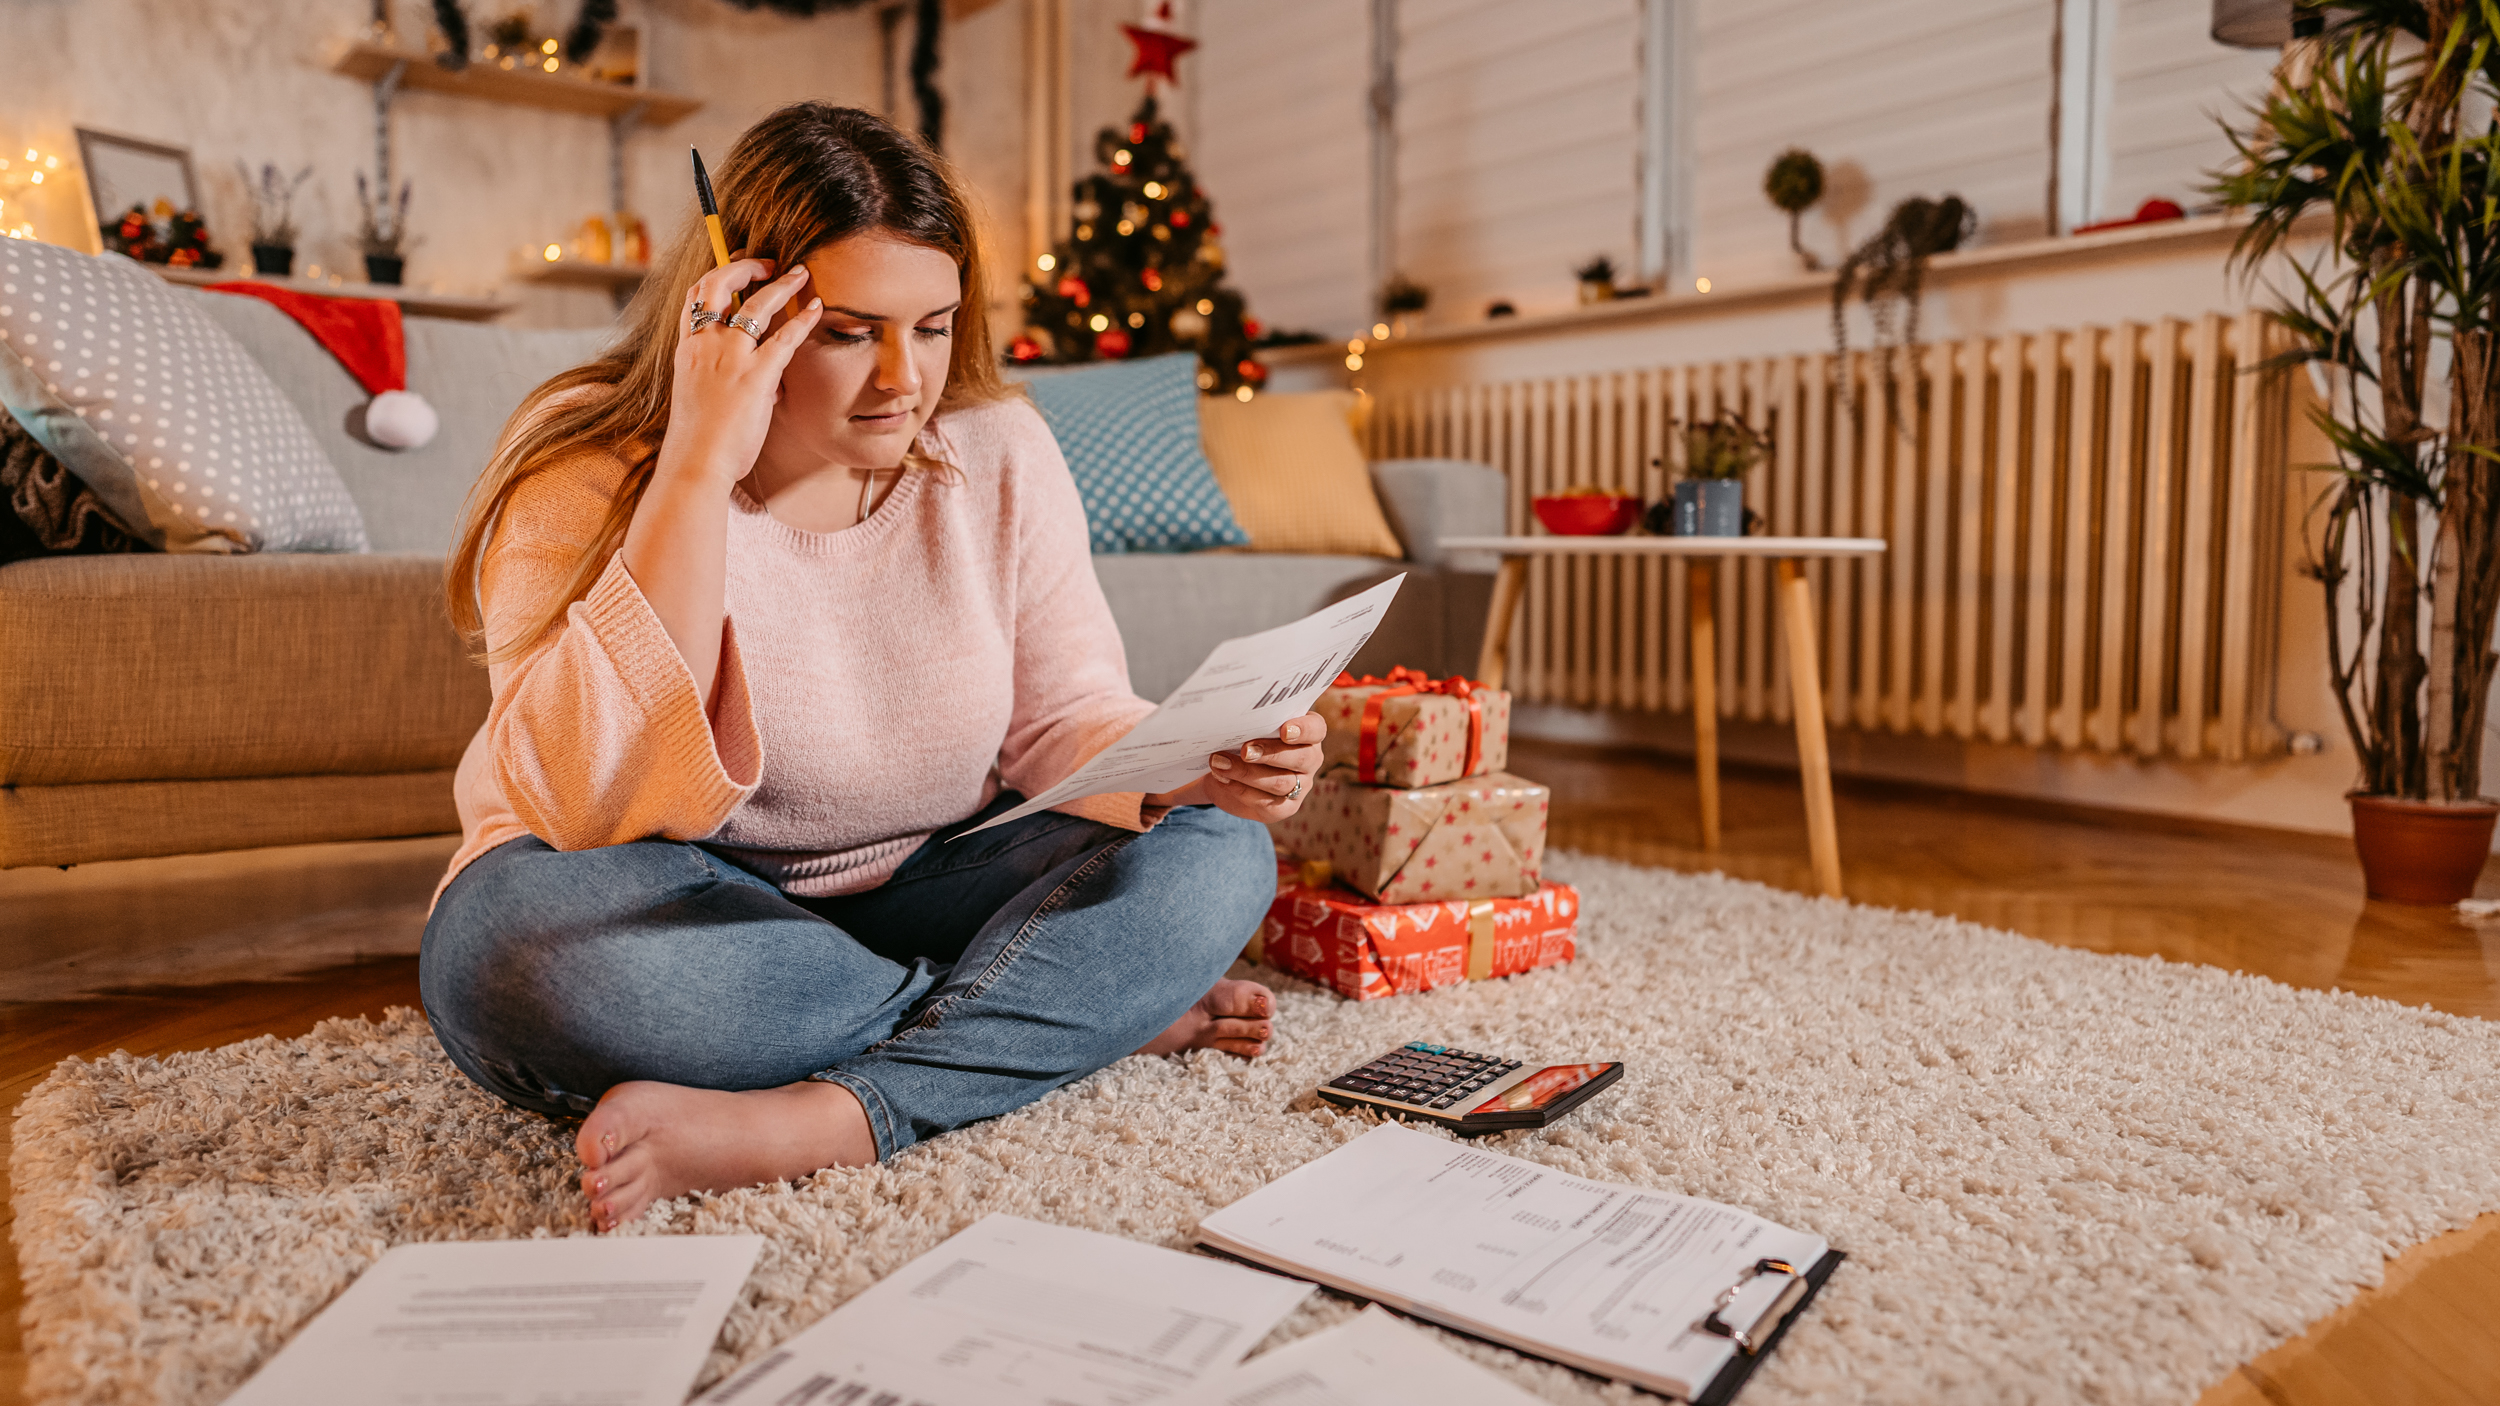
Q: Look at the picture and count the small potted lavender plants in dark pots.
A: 2